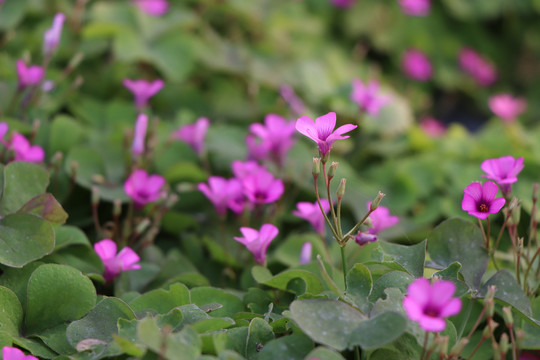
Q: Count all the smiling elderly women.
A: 0